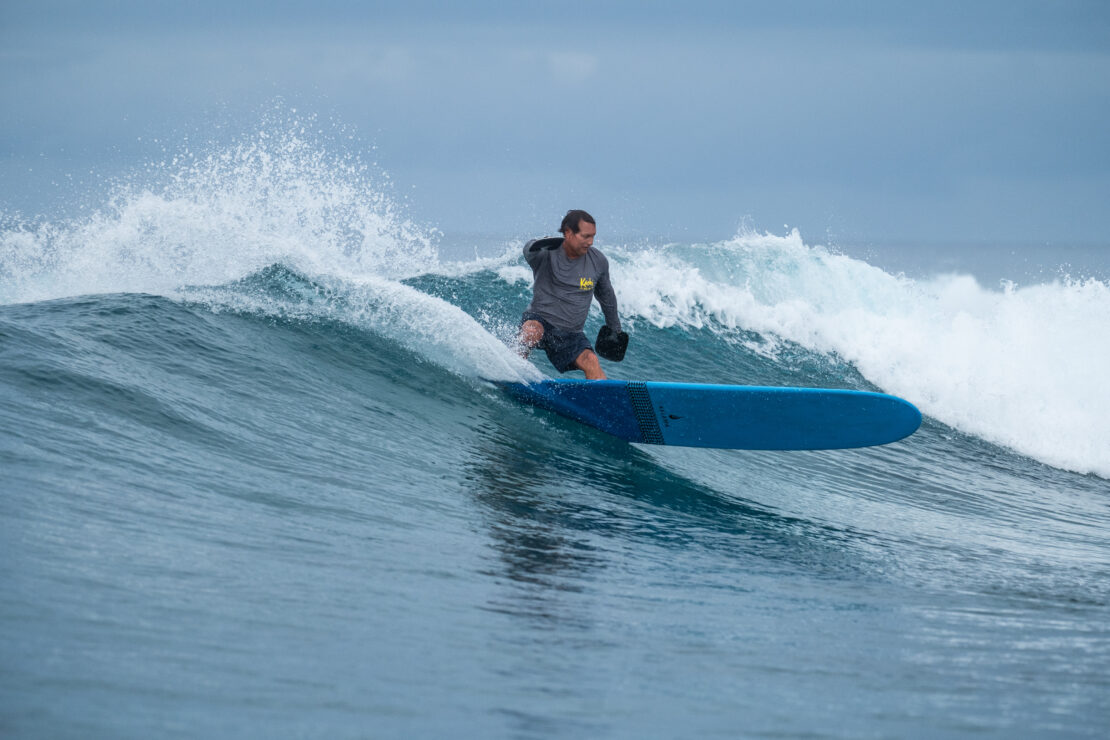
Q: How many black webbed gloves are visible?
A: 2